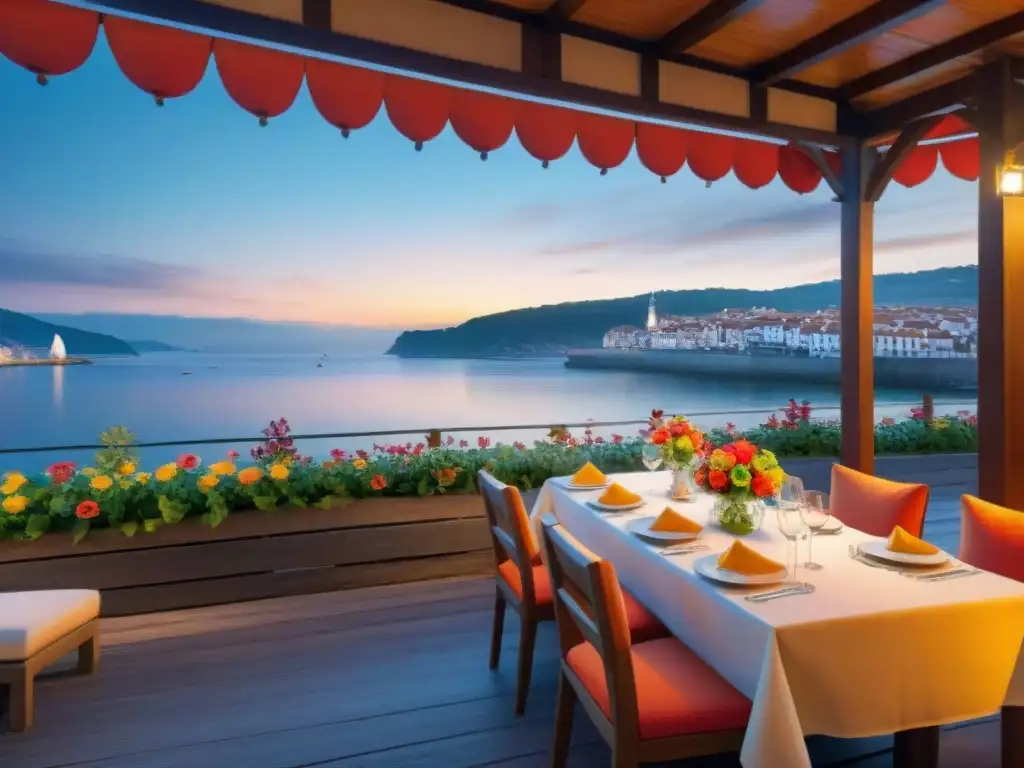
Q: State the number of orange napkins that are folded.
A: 5